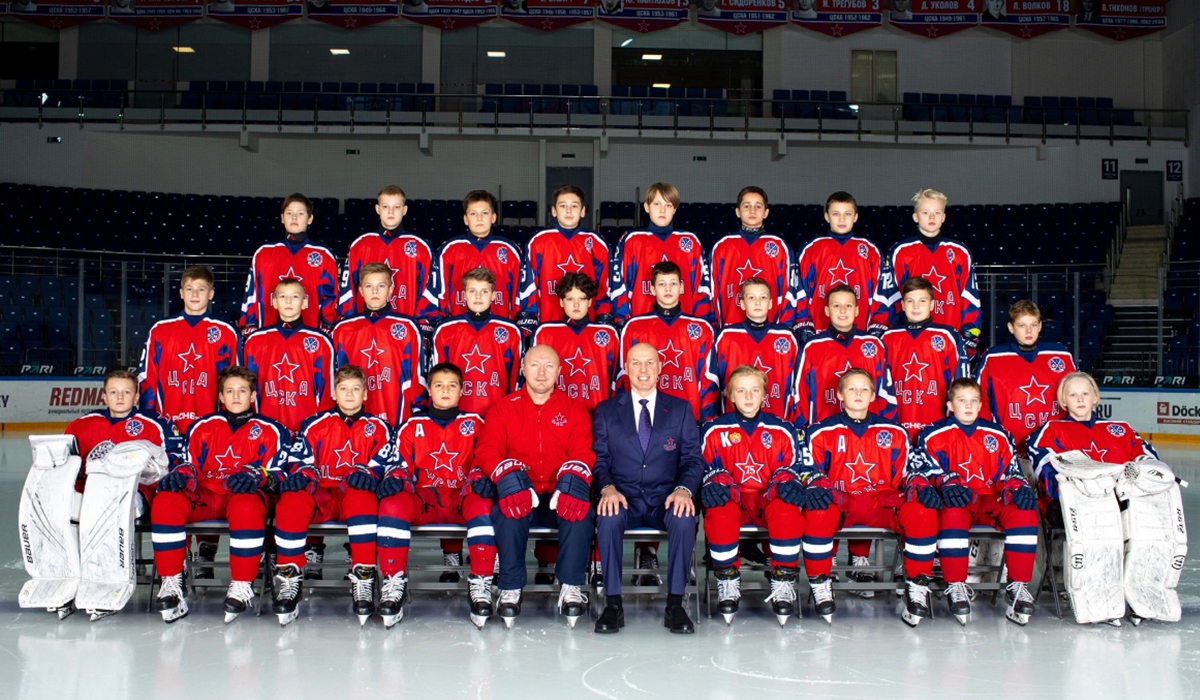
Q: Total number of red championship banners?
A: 12